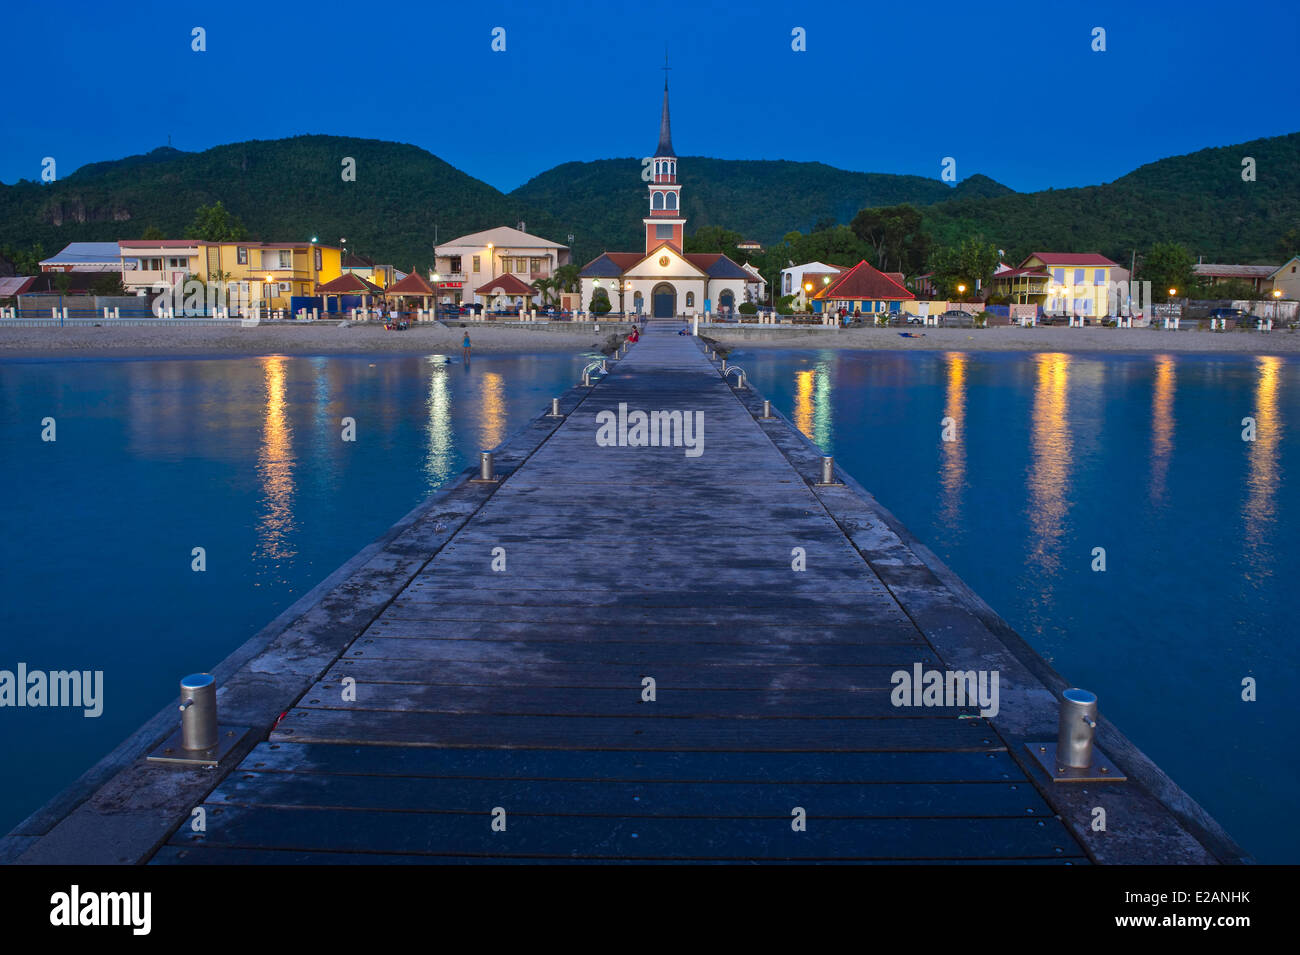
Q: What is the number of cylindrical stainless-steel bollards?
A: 14